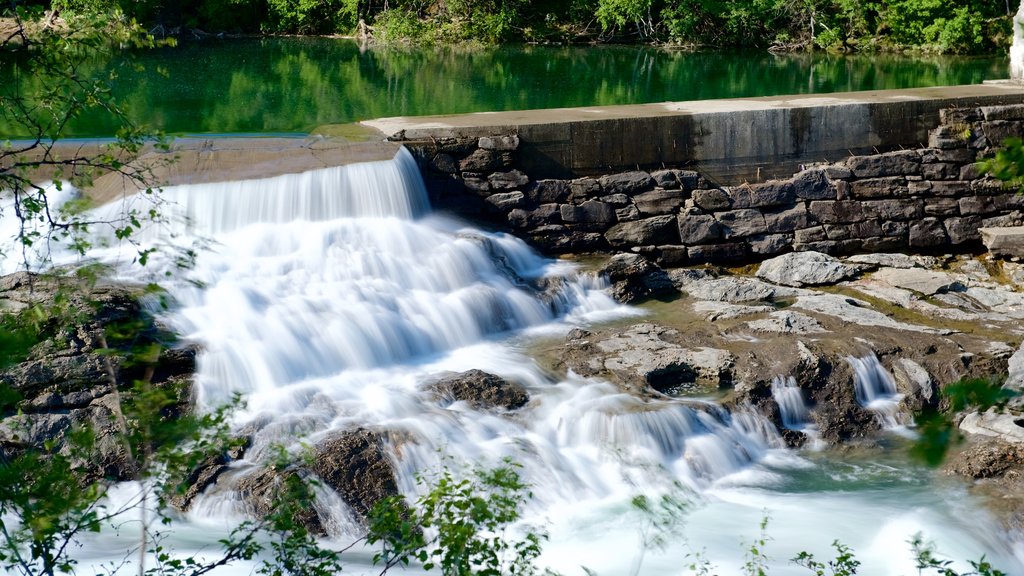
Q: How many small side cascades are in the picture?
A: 2